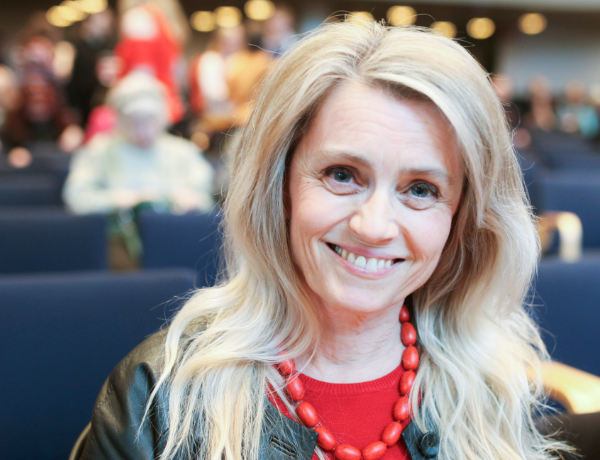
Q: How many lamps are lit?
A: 11